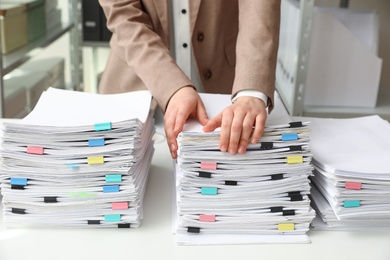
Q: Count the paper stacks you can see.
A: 3